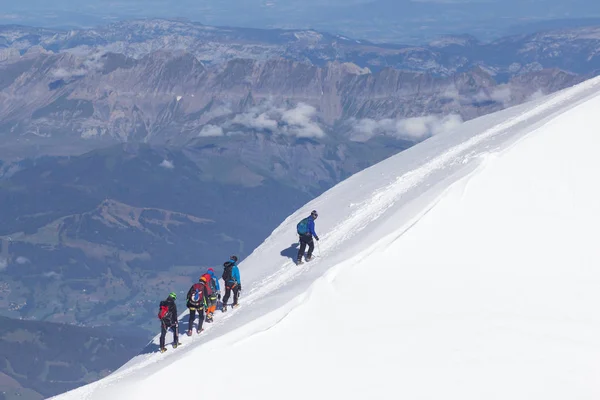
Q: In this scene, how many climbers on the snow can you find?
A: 5